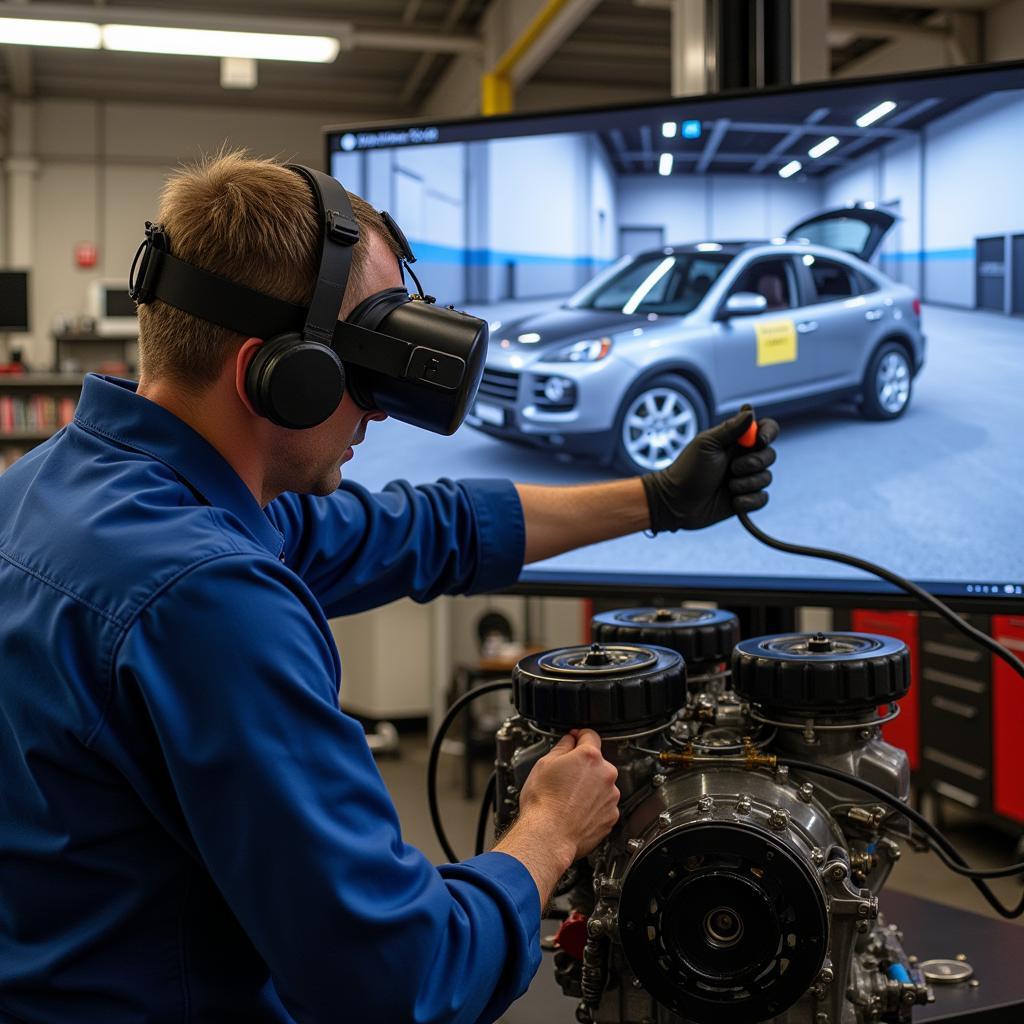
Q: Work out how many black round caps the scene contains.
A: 3